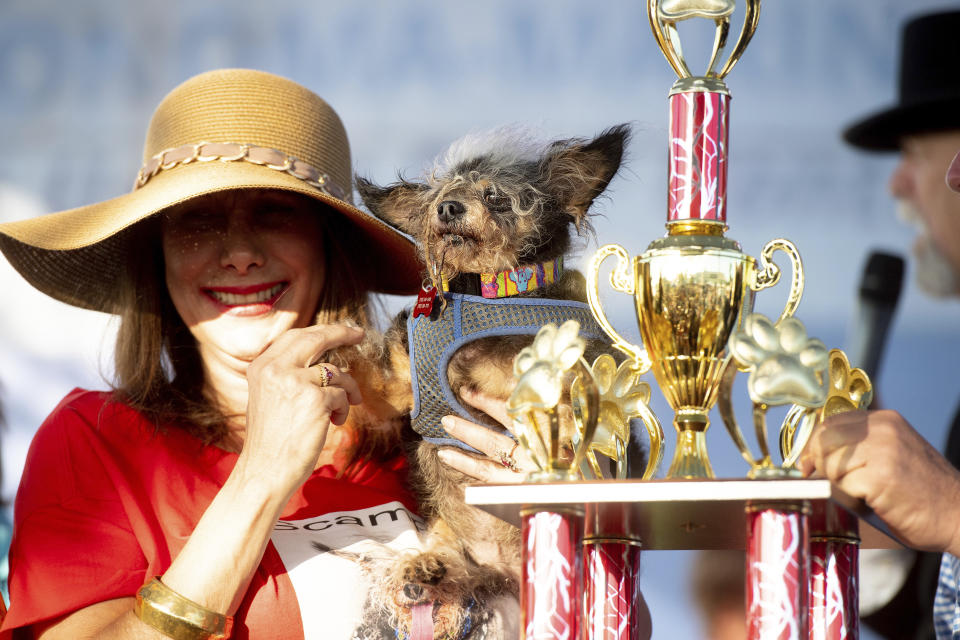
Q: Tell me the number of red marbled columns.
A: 5